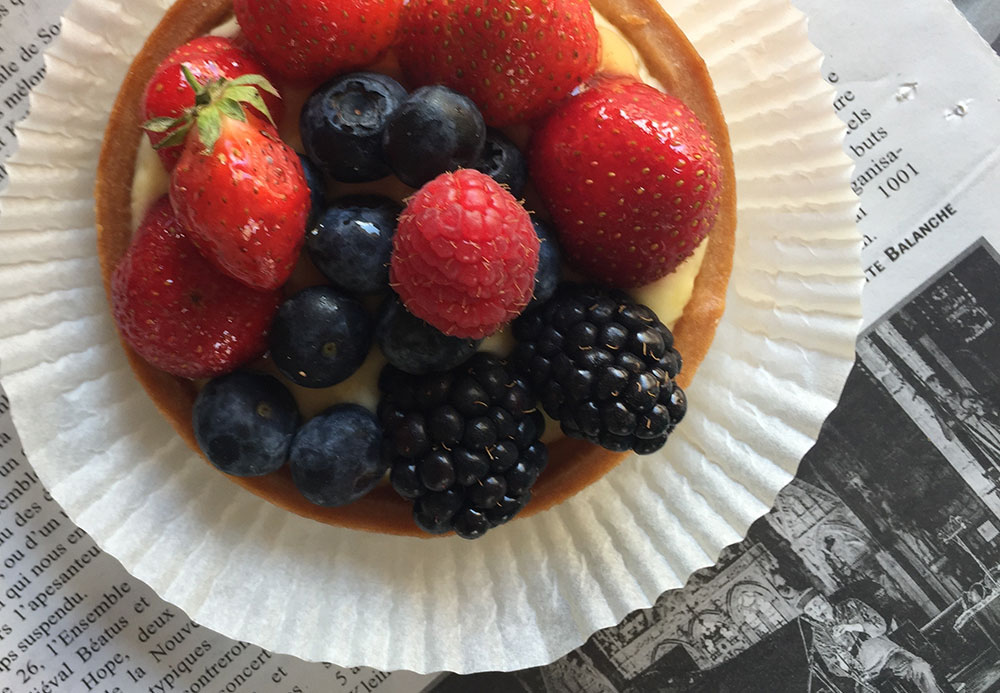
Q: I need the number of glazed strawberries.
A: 6